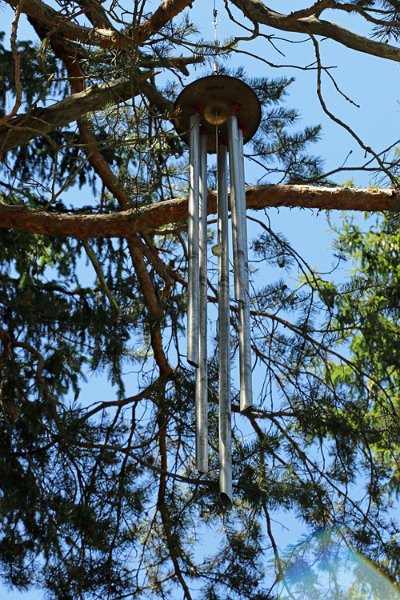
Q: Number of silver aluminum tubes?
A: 5